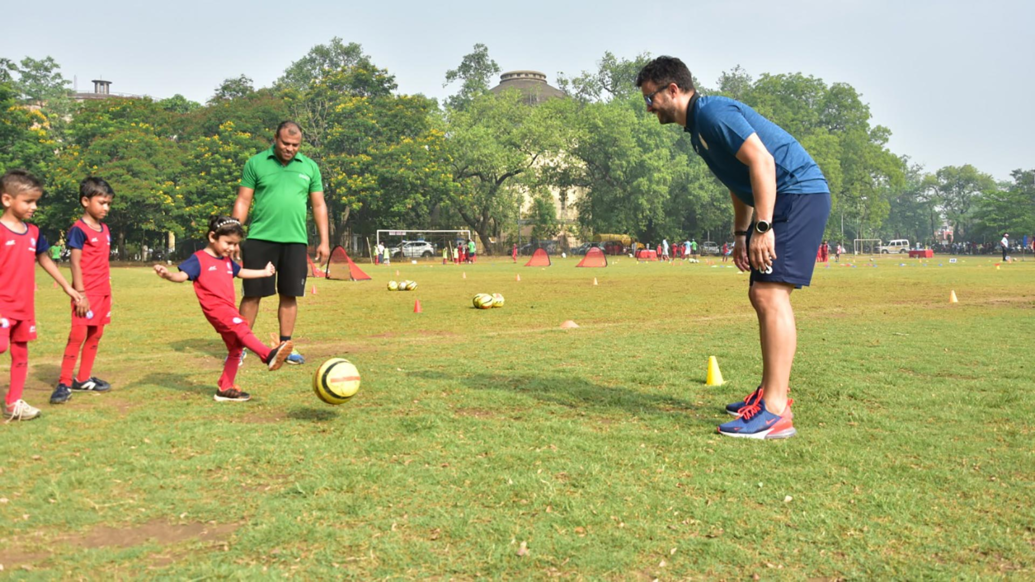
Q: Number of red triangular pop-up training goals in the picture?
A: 4